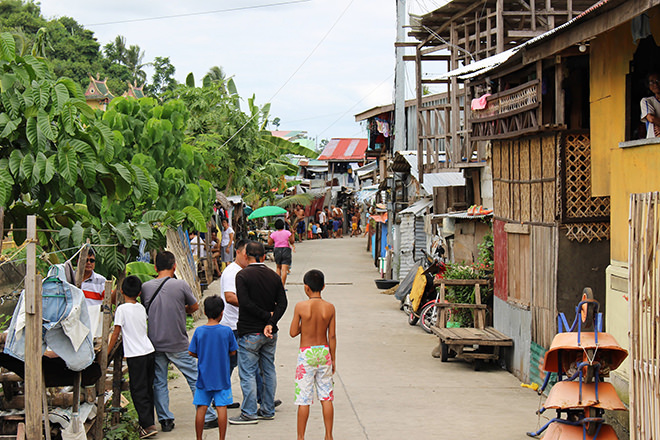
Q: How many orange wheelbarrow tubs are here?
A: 3